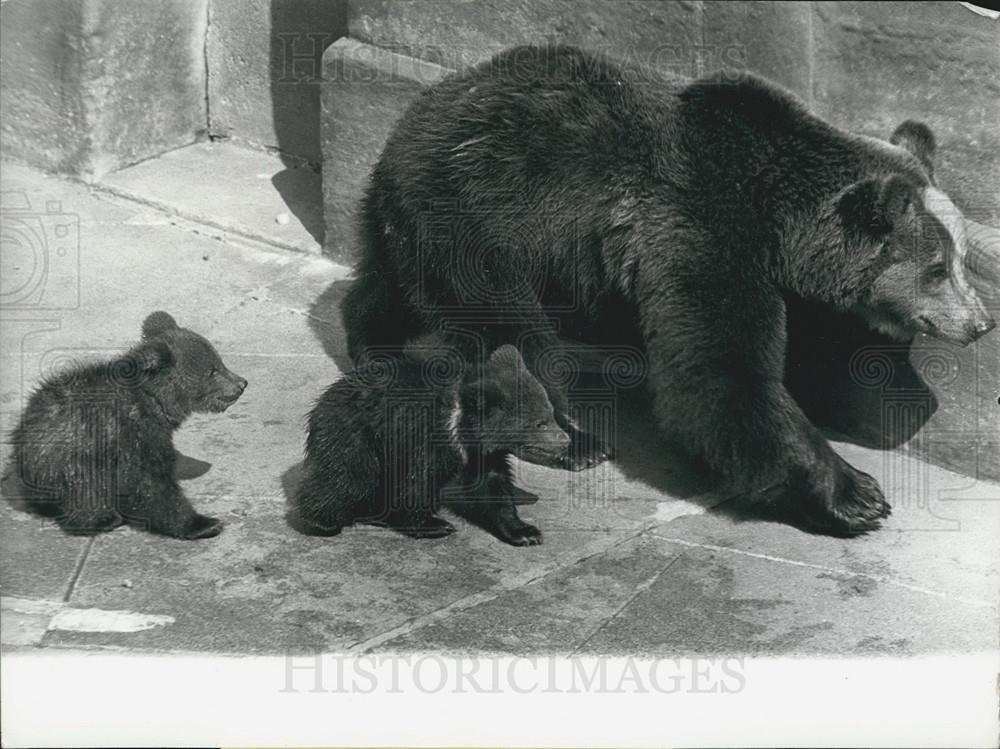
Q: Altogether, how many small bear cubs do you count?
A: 2